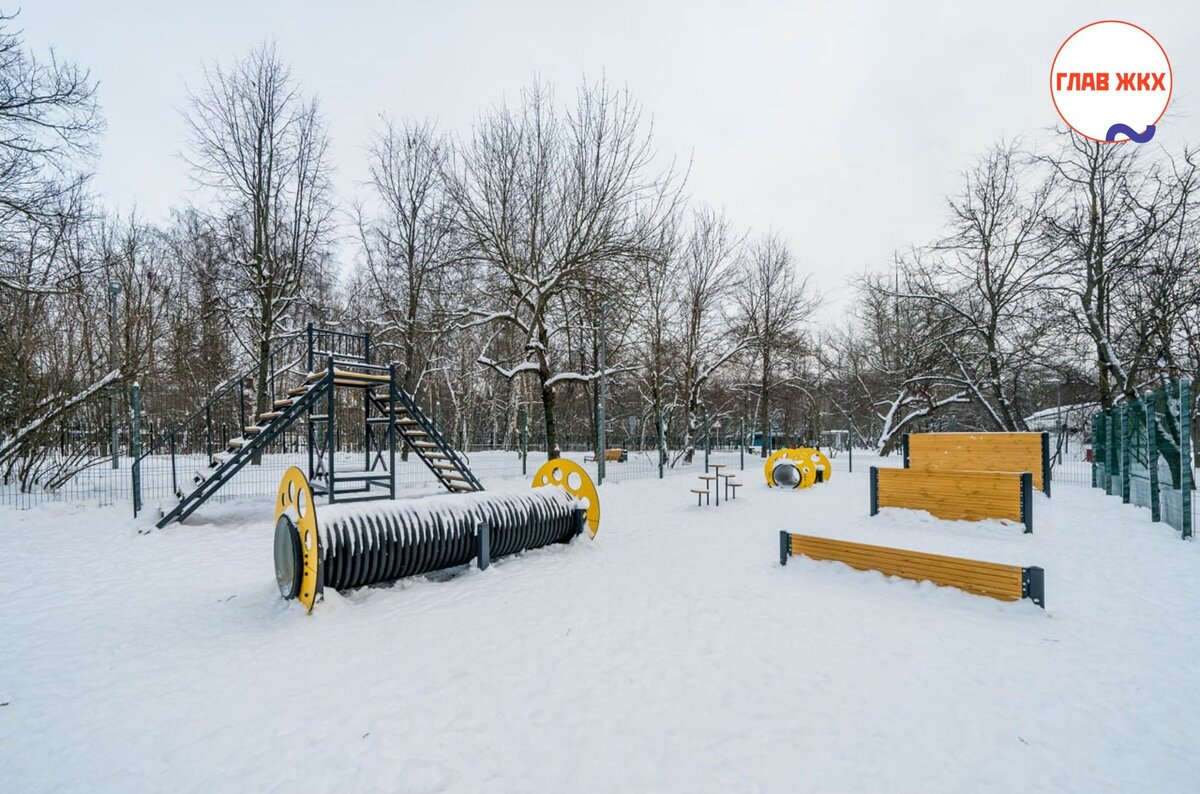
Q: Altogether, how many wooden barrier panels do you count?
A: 3